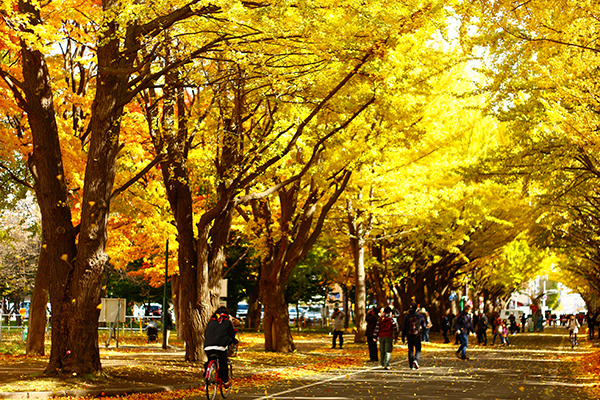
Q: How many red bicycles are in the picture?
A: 1